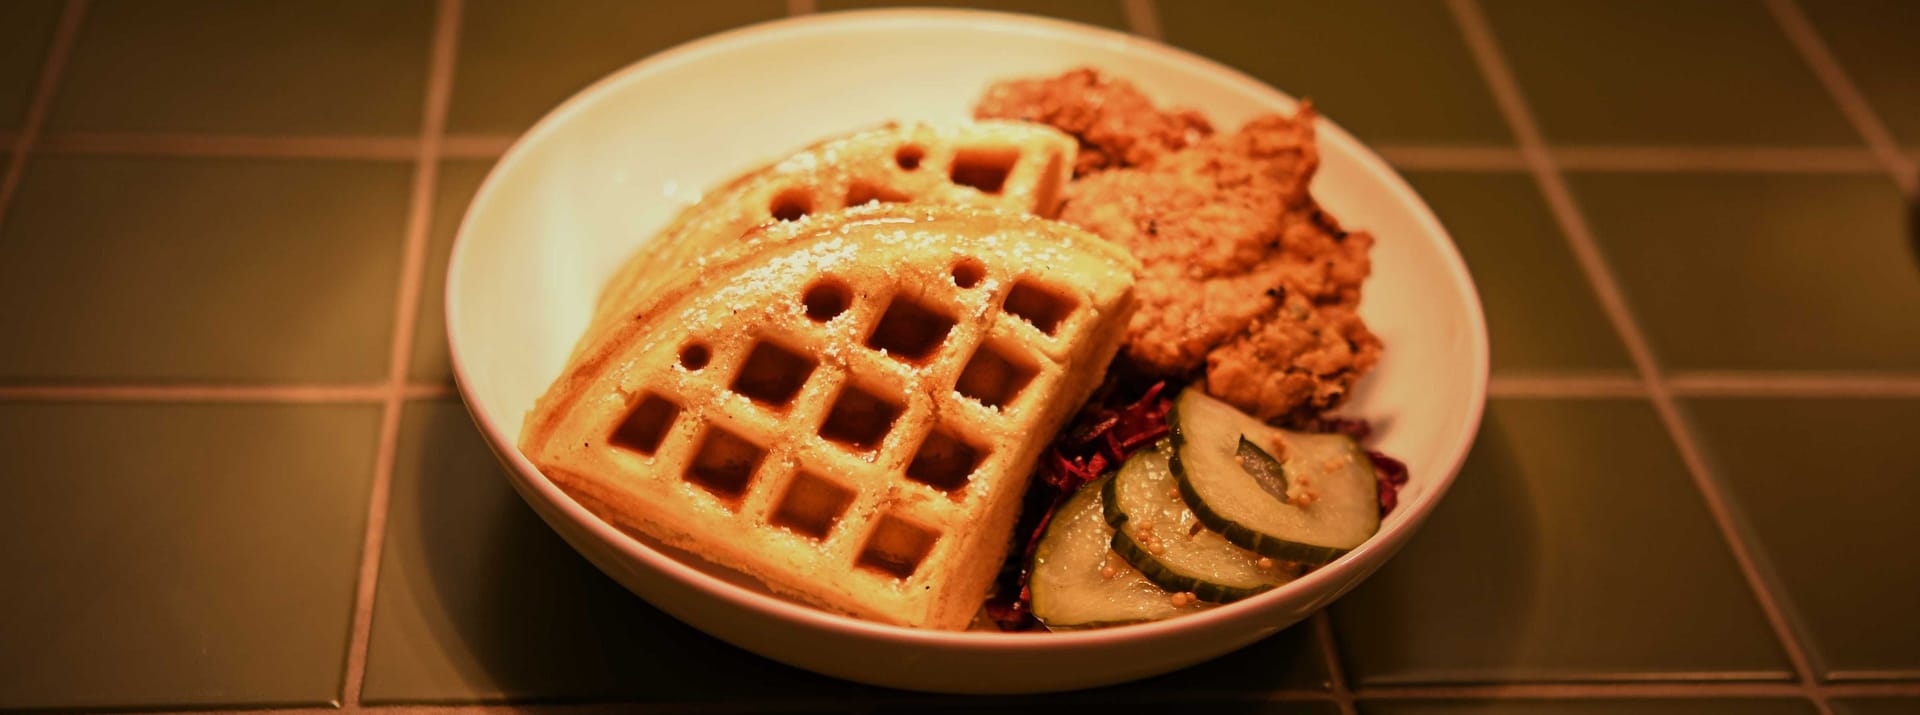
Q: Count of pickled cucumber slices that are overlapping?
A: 3